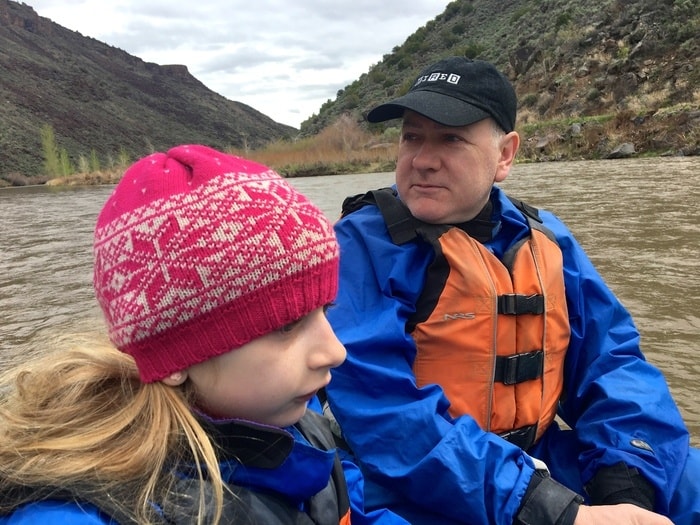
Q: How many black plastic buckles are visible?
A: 3